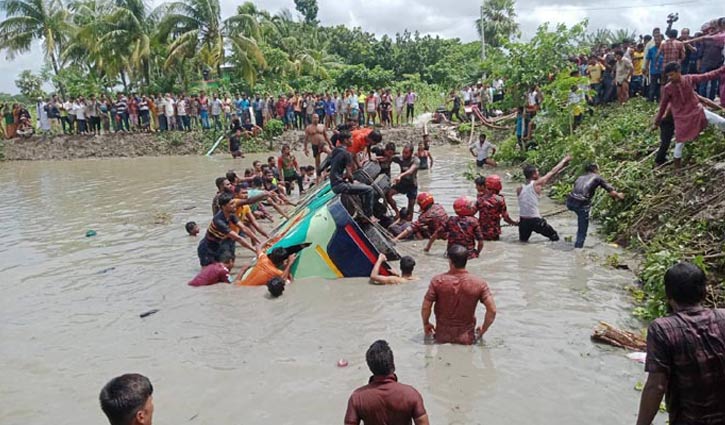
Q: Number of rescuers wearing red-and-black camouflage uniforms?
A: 3